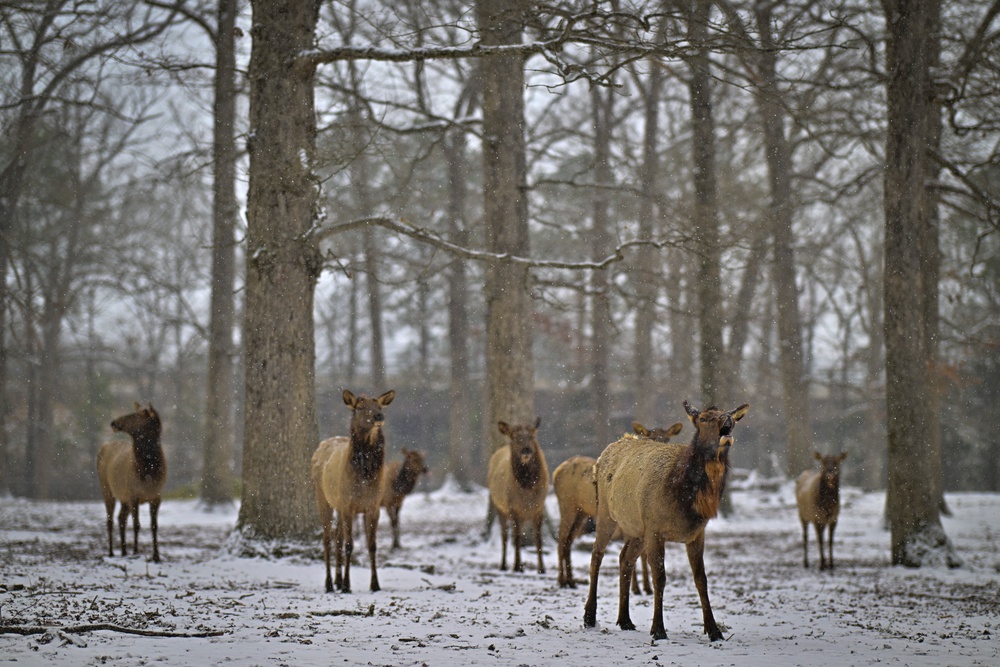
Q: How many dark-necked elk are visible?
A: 7